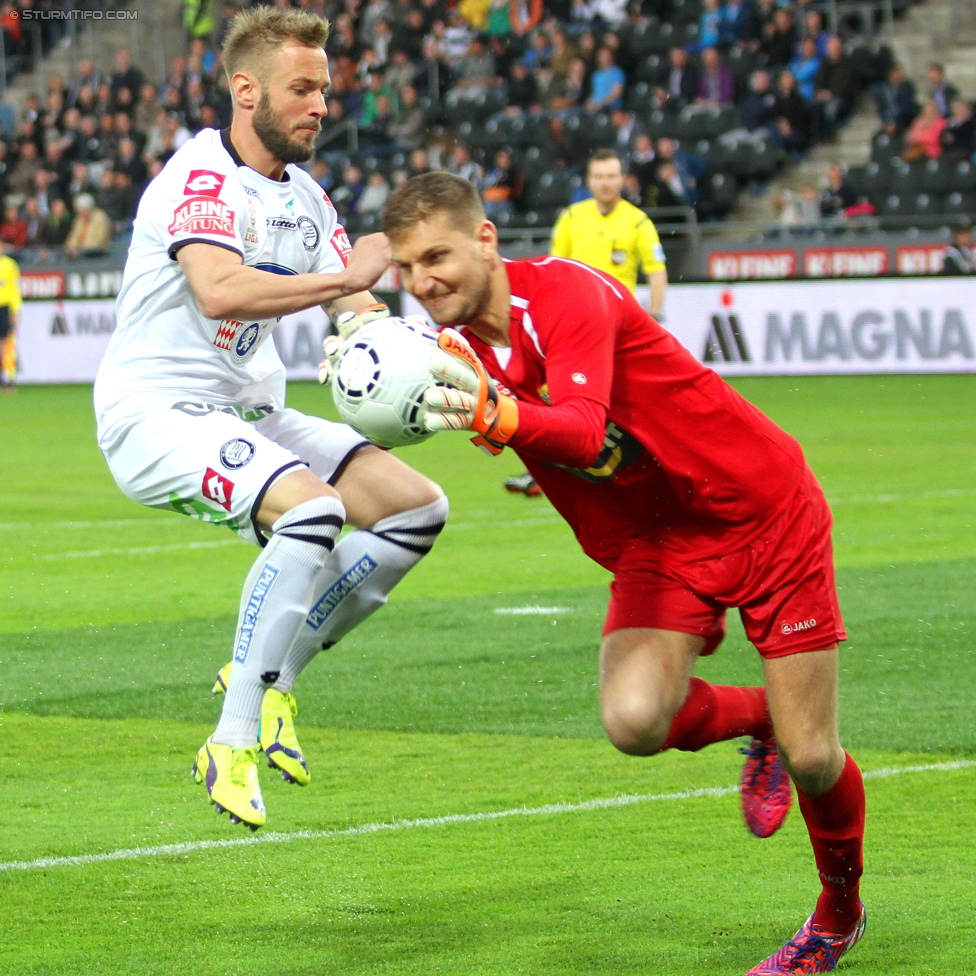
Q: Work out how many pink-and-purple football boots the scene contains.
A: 2